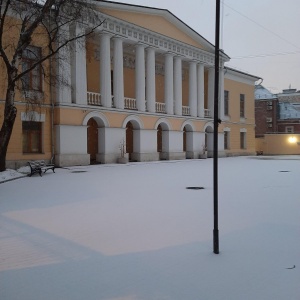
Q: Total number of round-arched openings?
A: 5